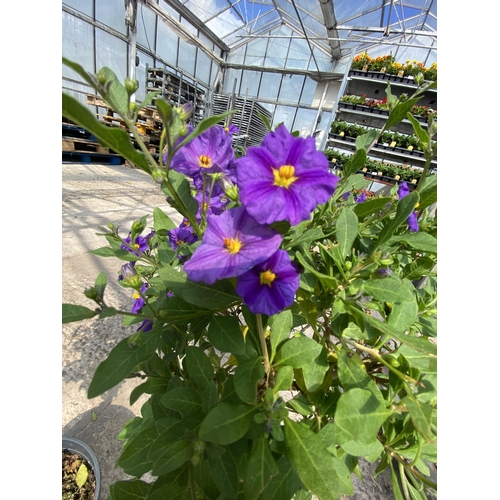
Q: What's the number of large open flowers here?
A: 4